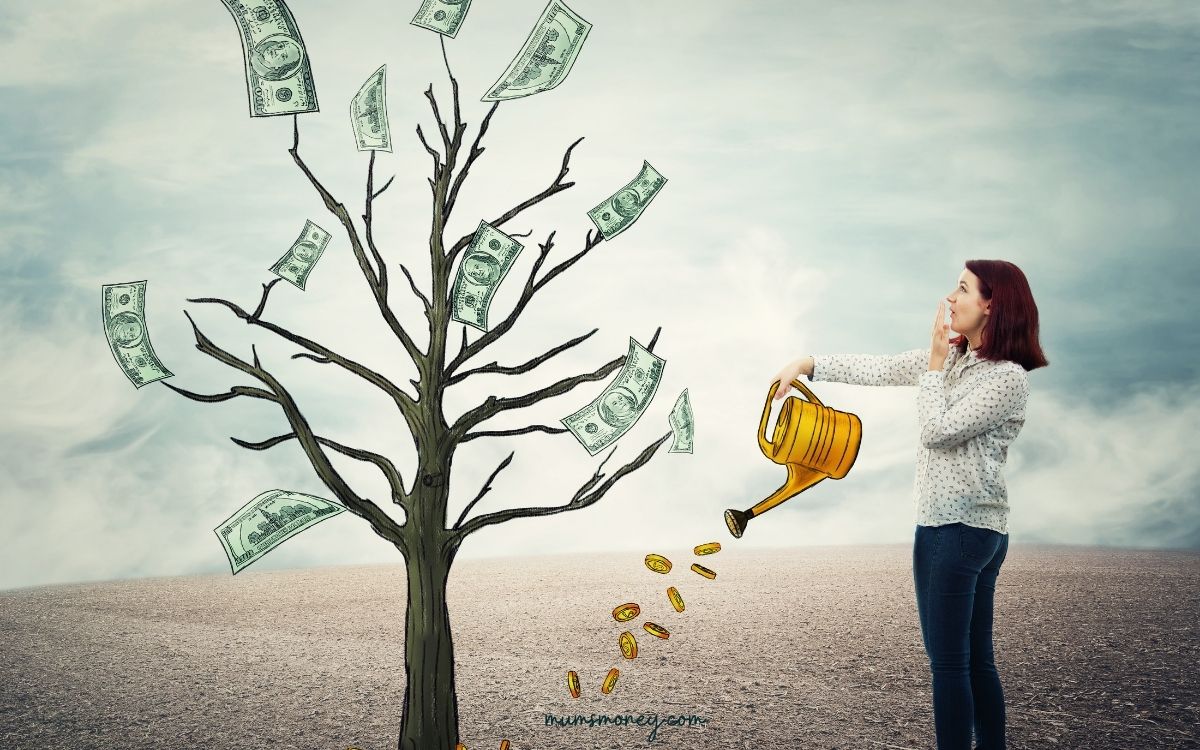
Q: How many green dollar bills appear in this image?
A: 11